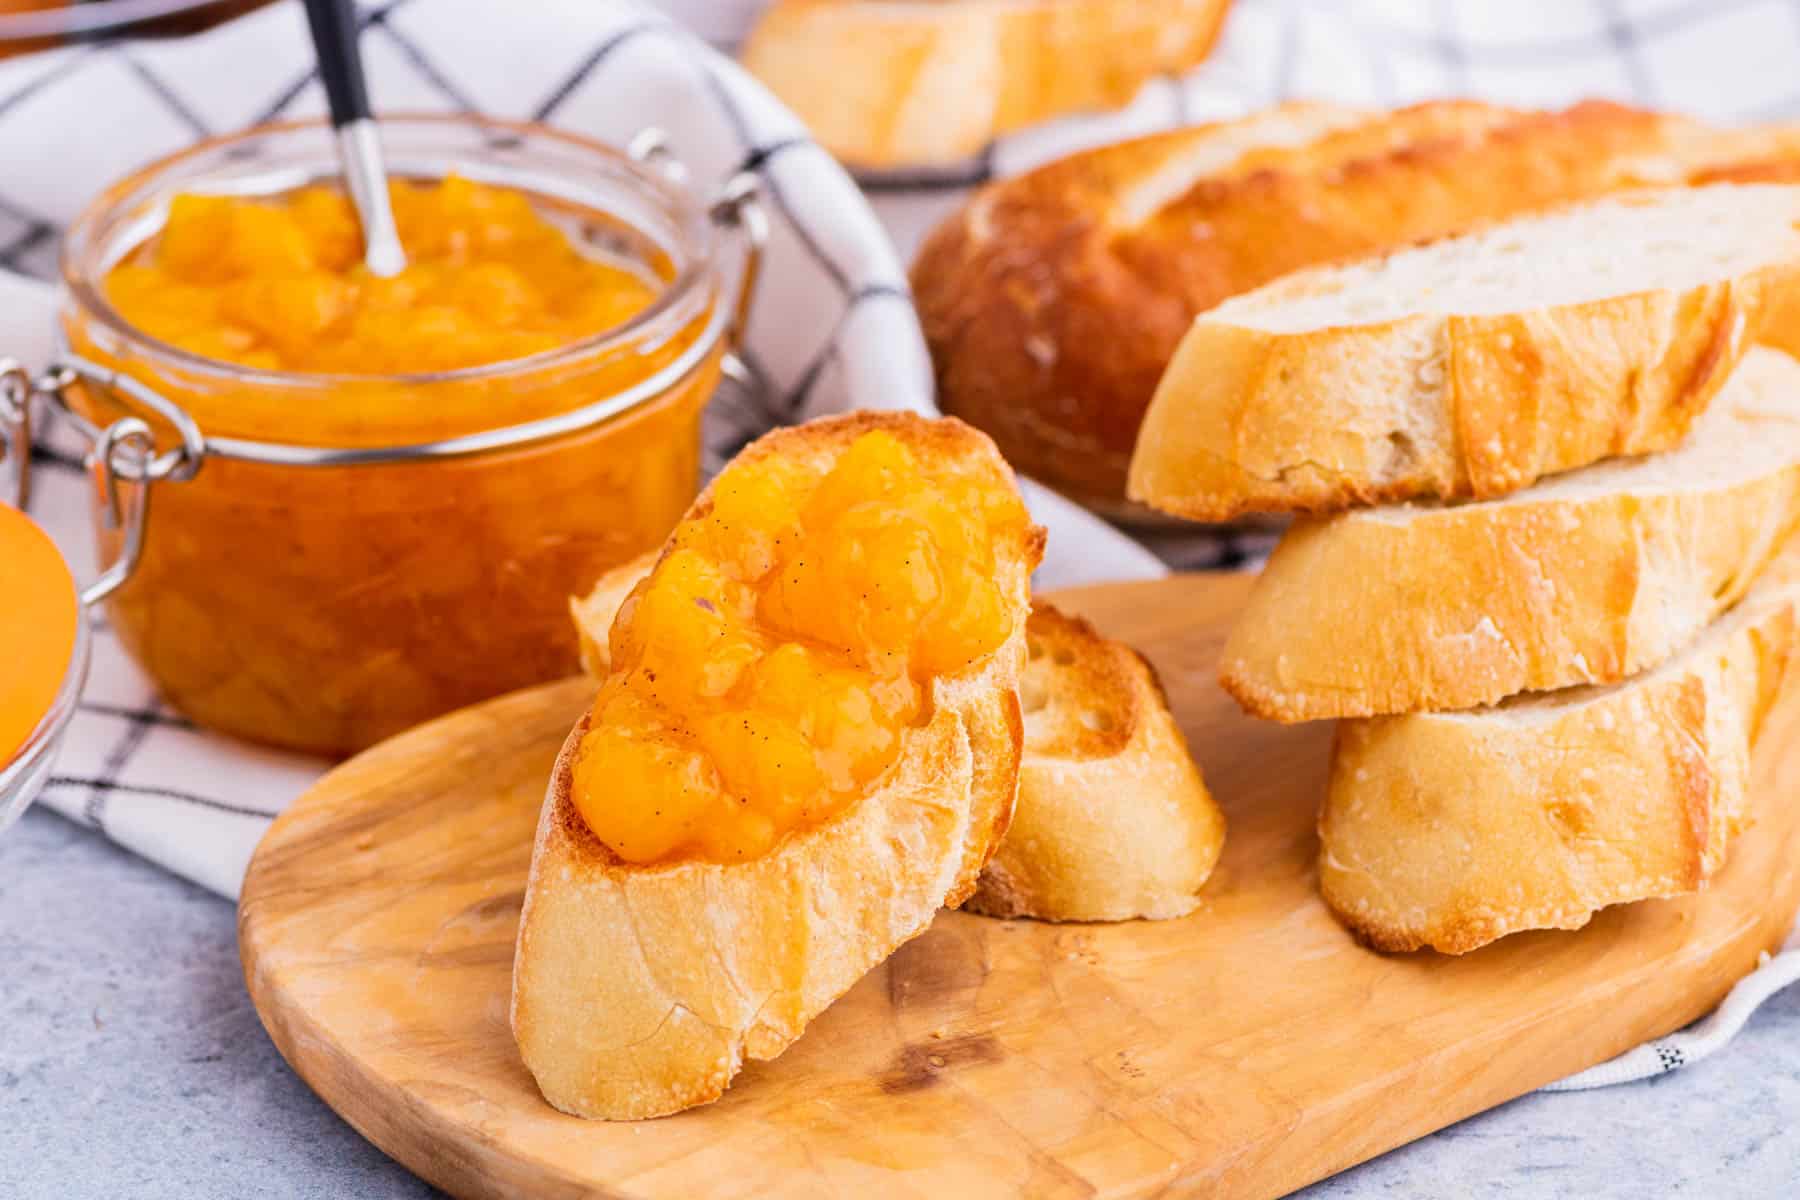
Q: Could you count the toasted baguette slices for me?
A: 2